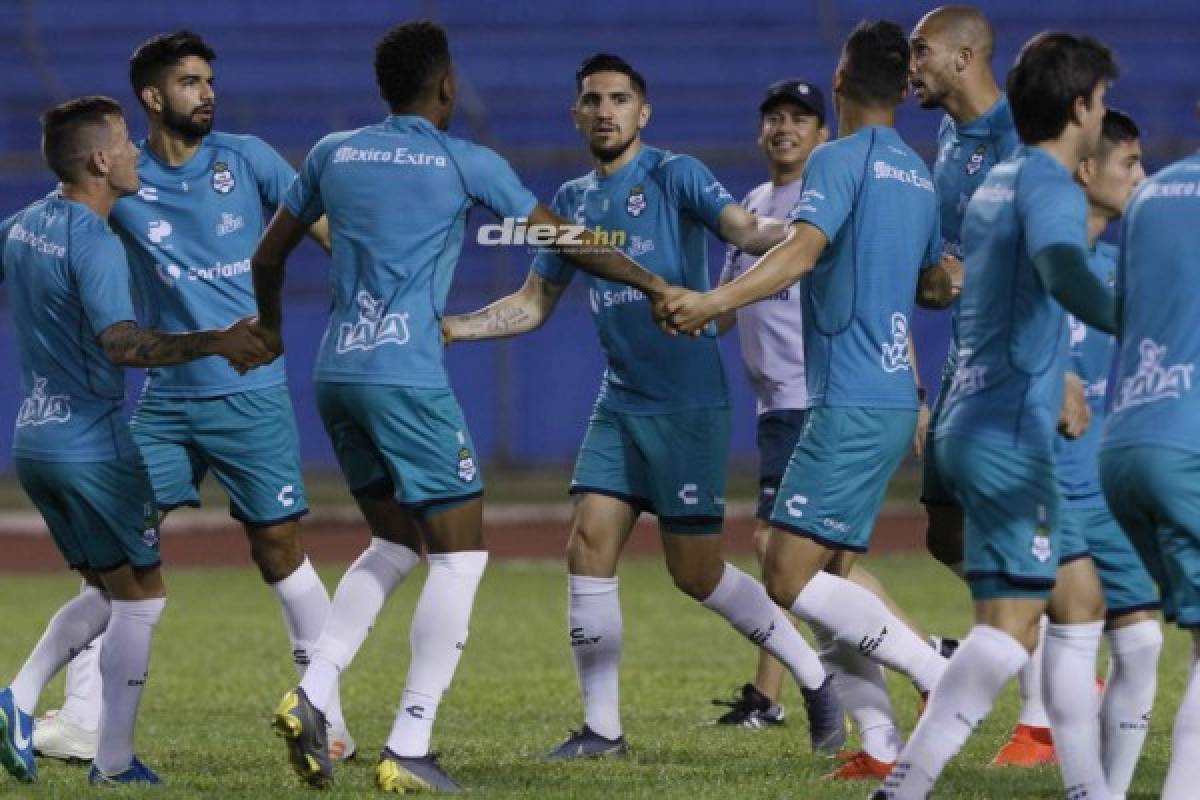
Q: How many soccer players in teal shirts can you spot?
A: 9